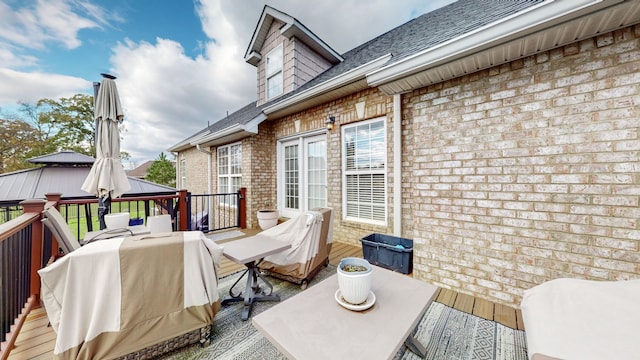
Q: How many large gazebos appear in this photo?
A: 1